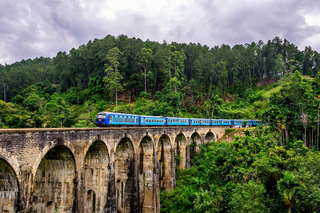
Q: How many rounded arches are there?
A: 9